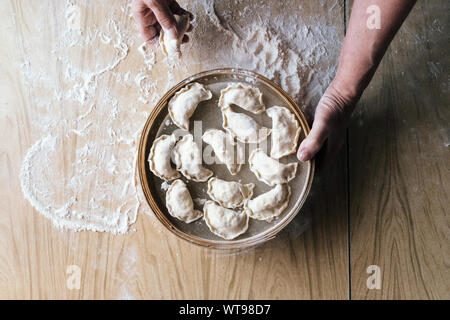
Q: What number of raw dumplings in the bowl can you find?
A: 12